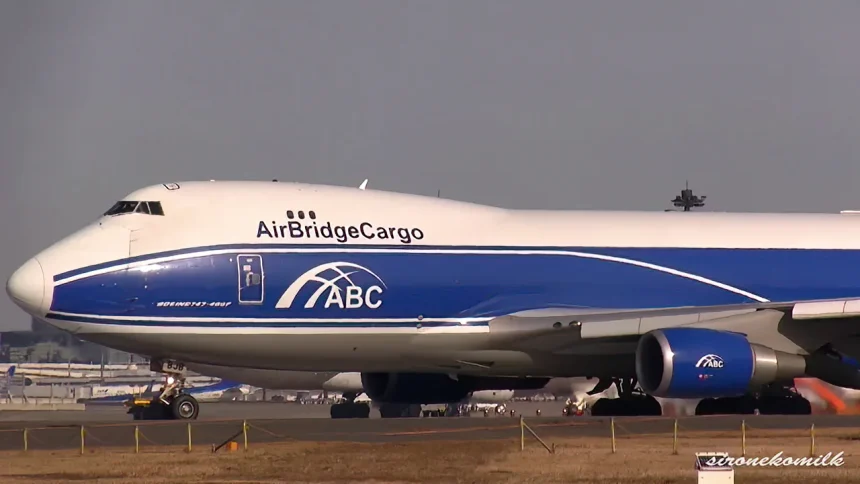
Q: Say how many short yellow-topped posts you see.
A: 10